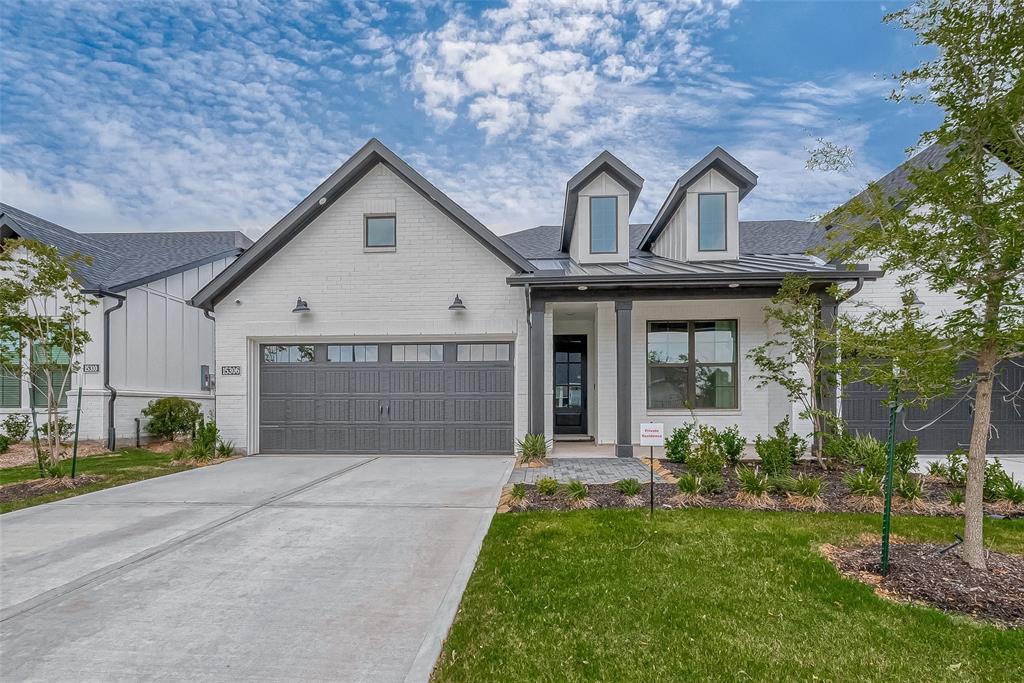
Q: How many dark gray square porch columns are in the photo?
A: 3